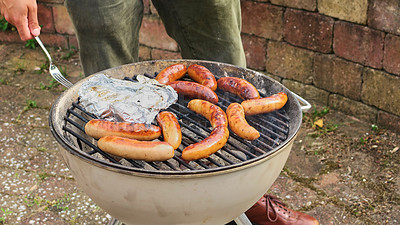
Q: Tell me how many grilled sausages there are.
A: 11